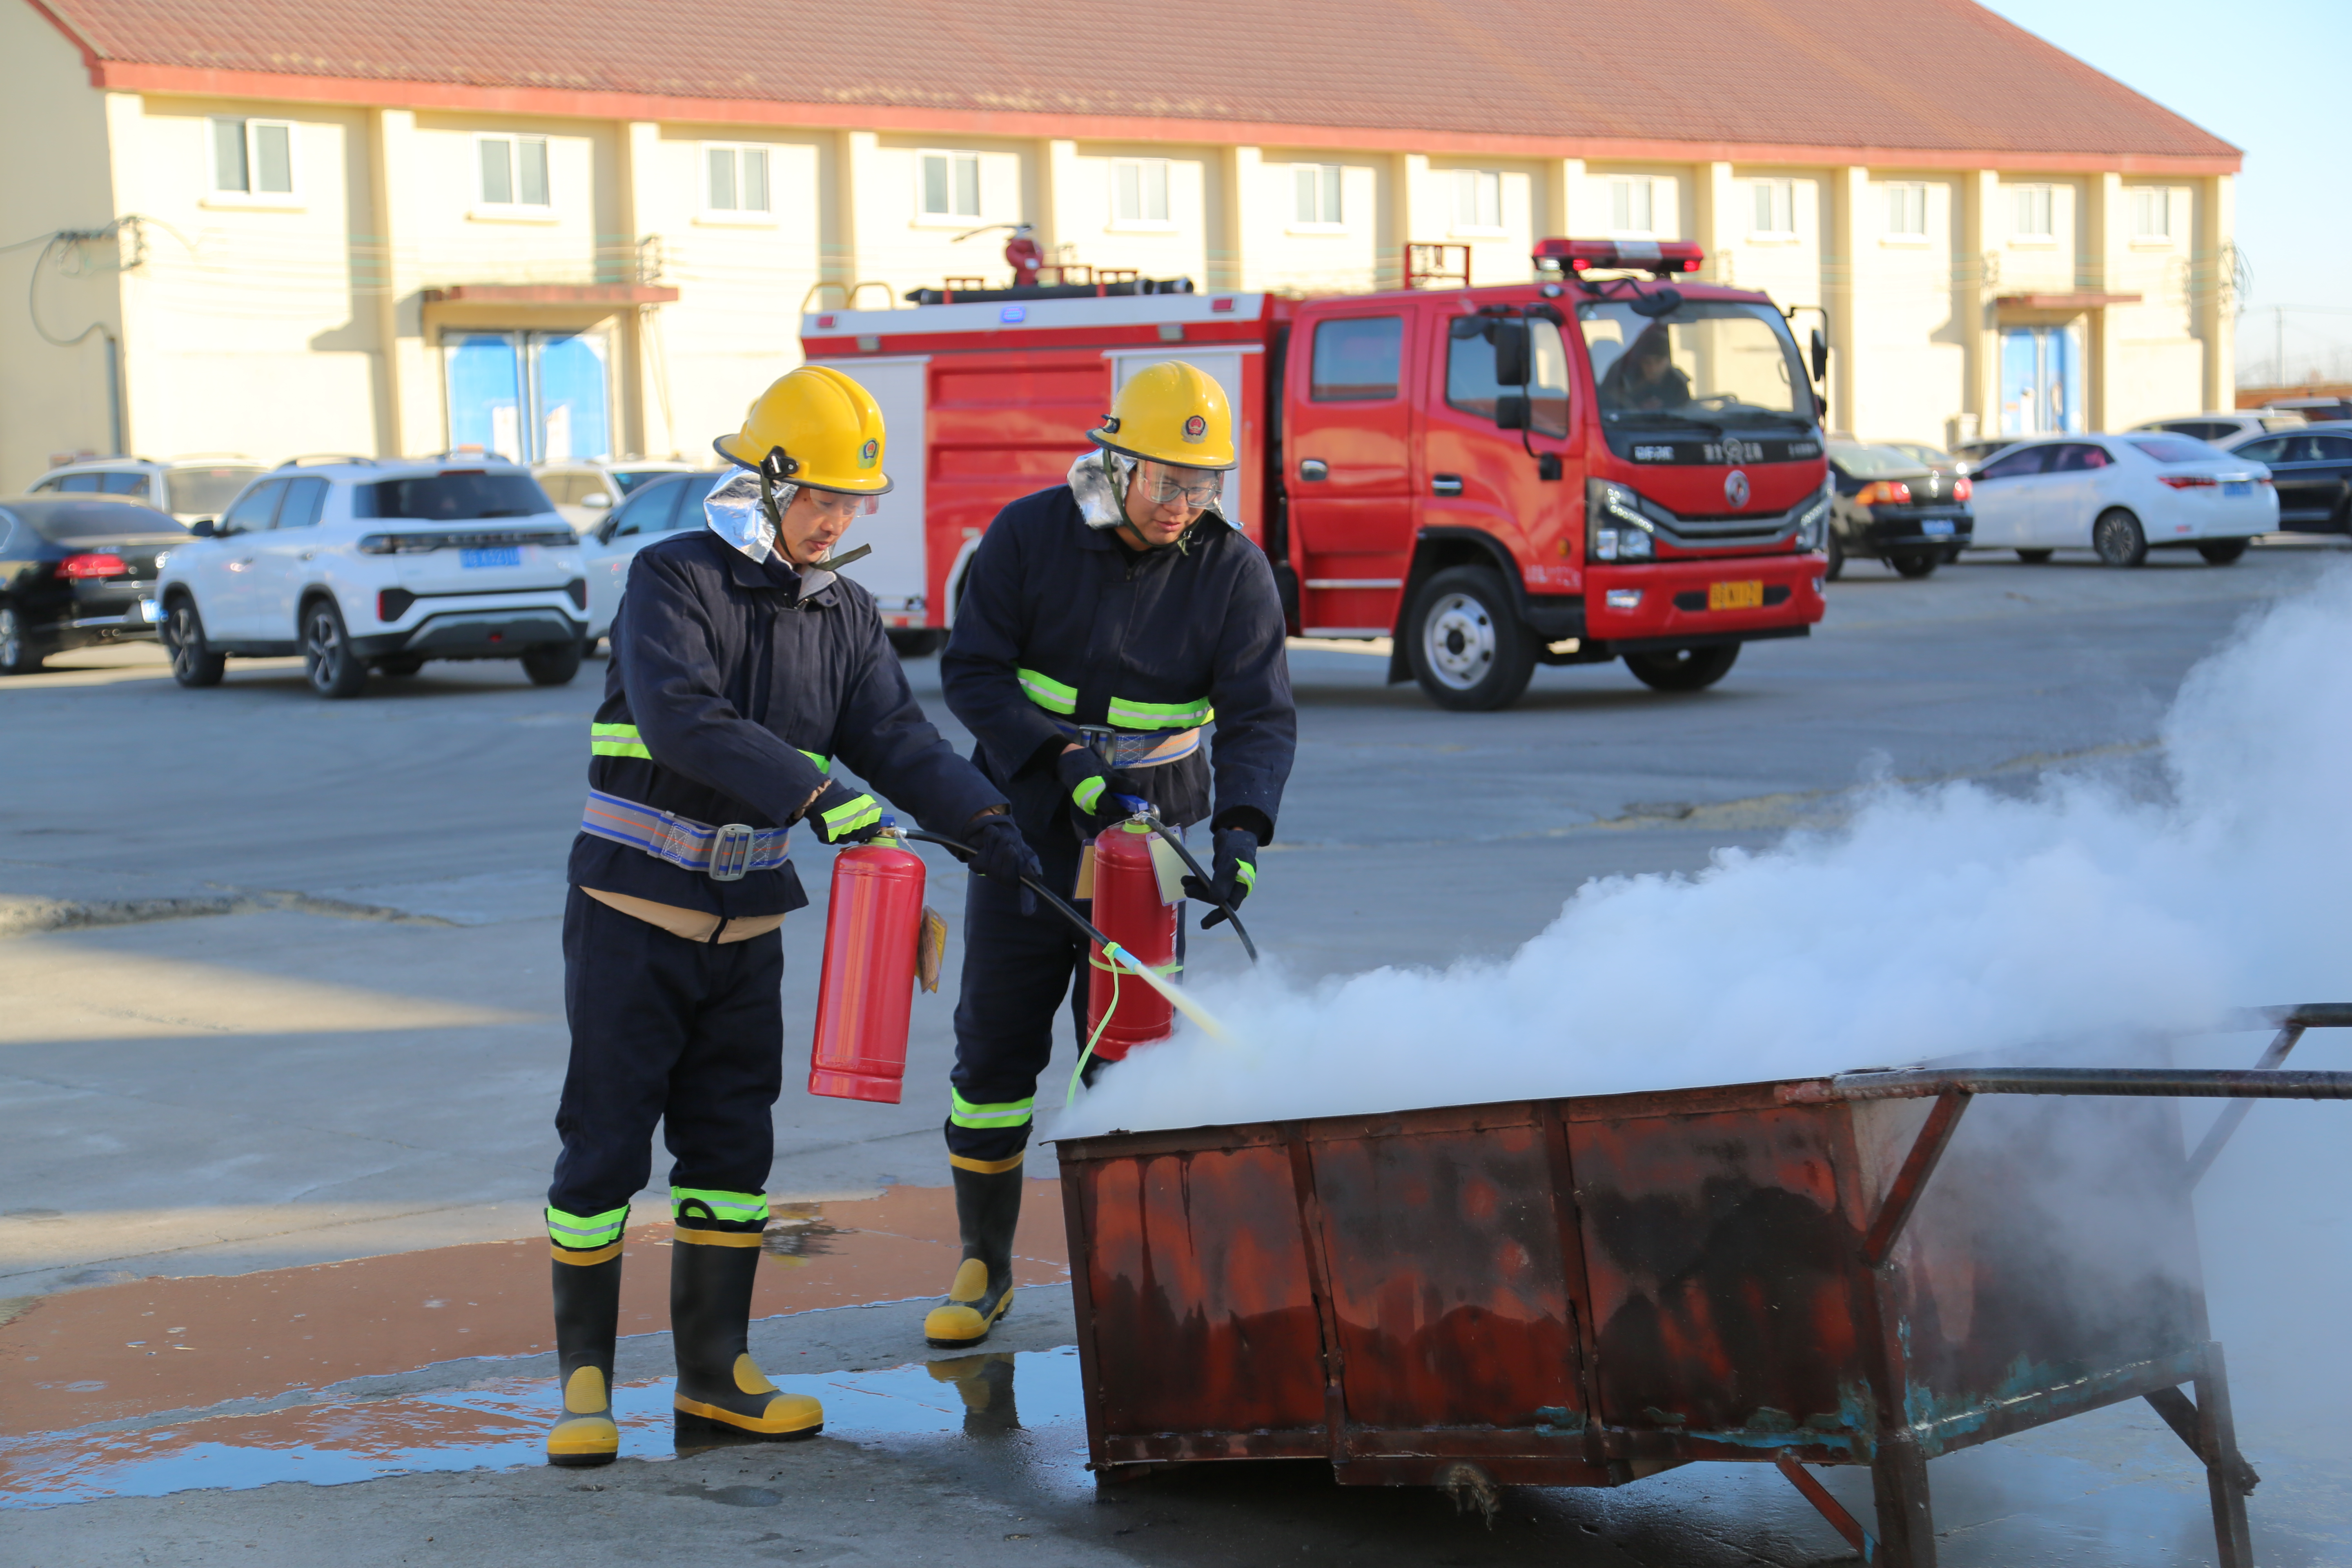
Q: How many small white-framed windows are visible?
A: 12